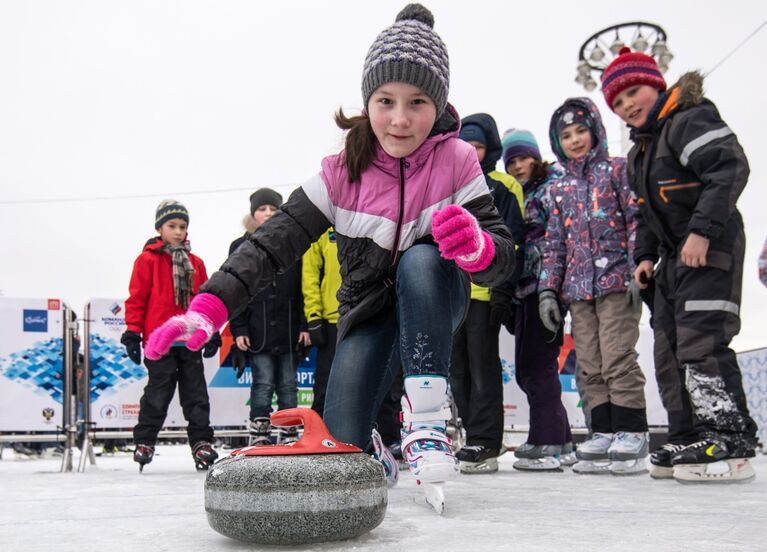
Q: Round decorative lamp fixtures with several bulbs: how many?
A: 1